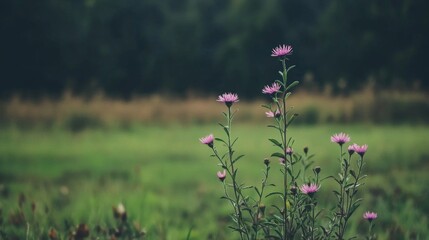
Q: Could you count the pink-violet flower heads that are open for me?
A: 11